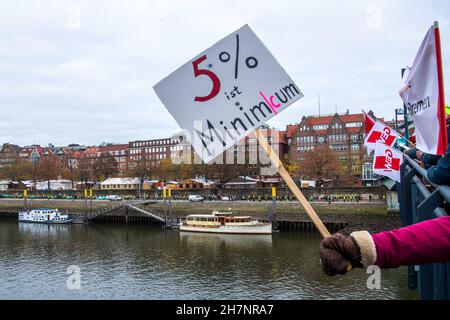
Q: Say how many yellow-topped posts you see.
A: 6